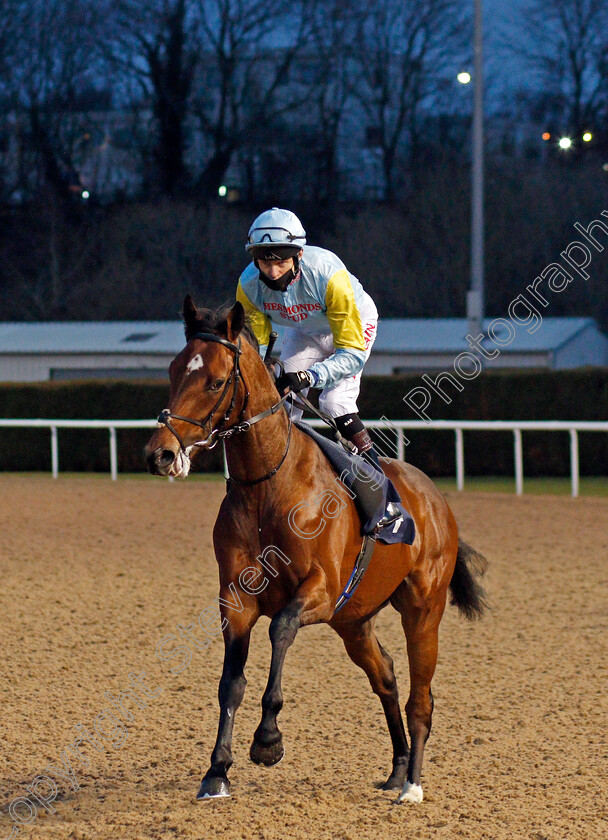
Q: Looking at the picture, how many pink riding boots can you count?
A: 0